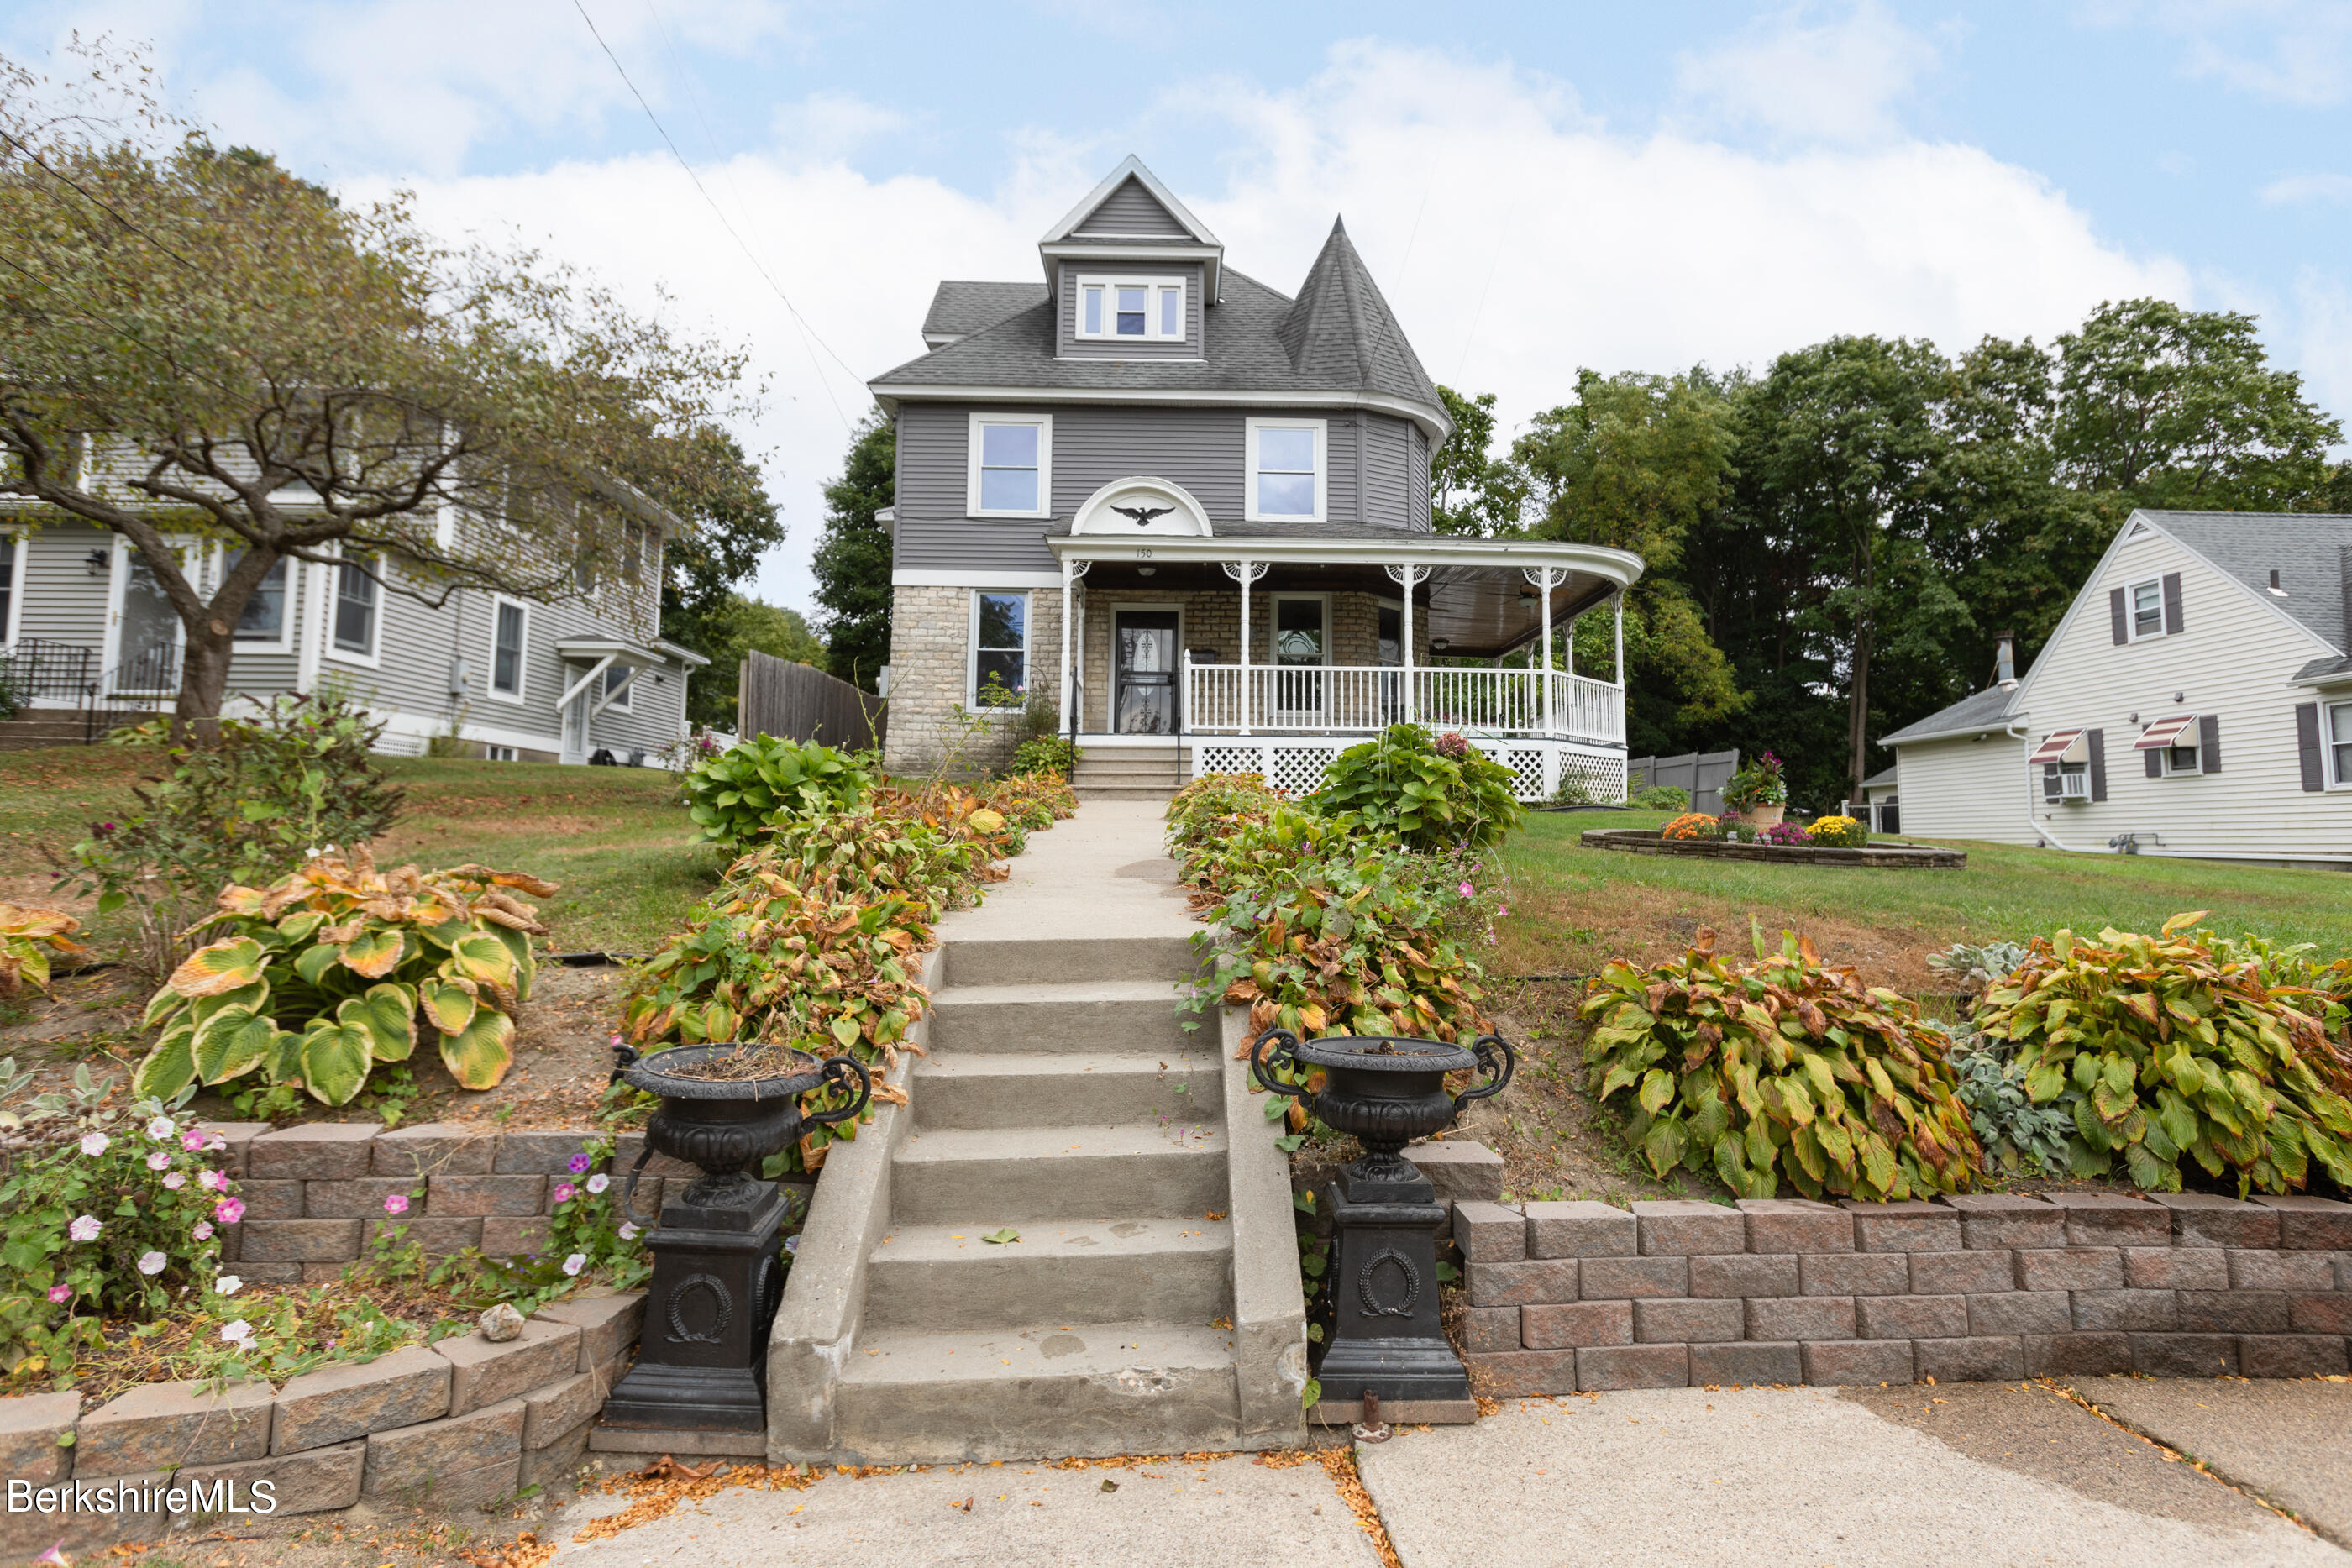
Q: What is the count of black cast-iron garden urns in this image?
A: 2